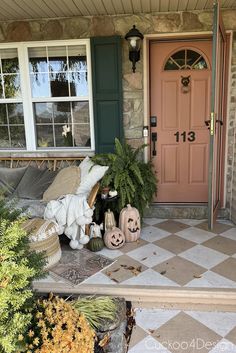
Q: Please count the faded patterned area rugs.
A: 1